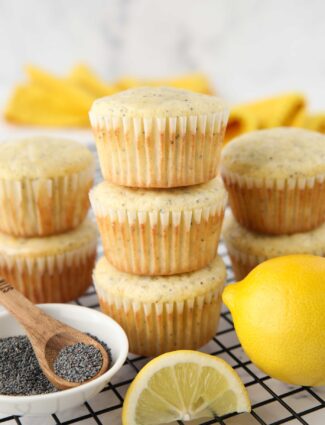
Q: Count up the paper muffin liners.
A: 7